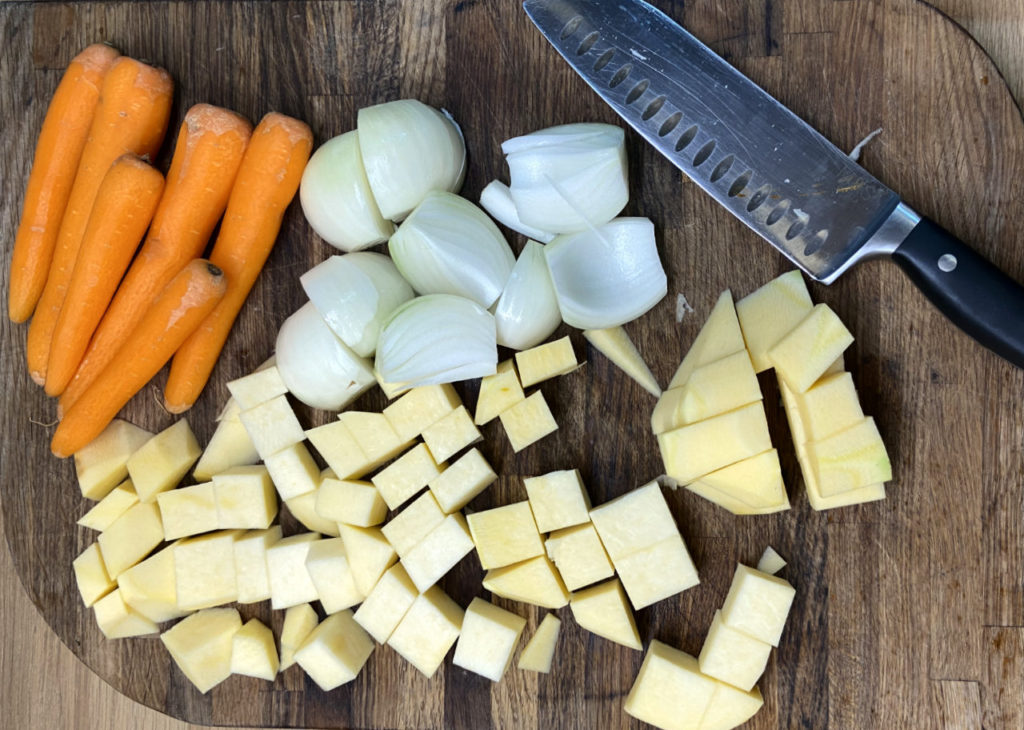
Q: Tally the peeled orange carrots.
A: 6